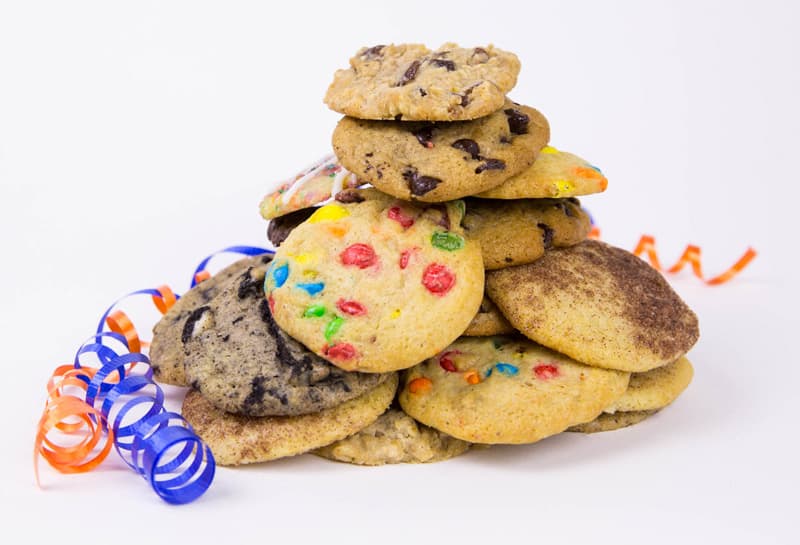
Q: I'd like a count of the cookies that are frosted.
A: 1